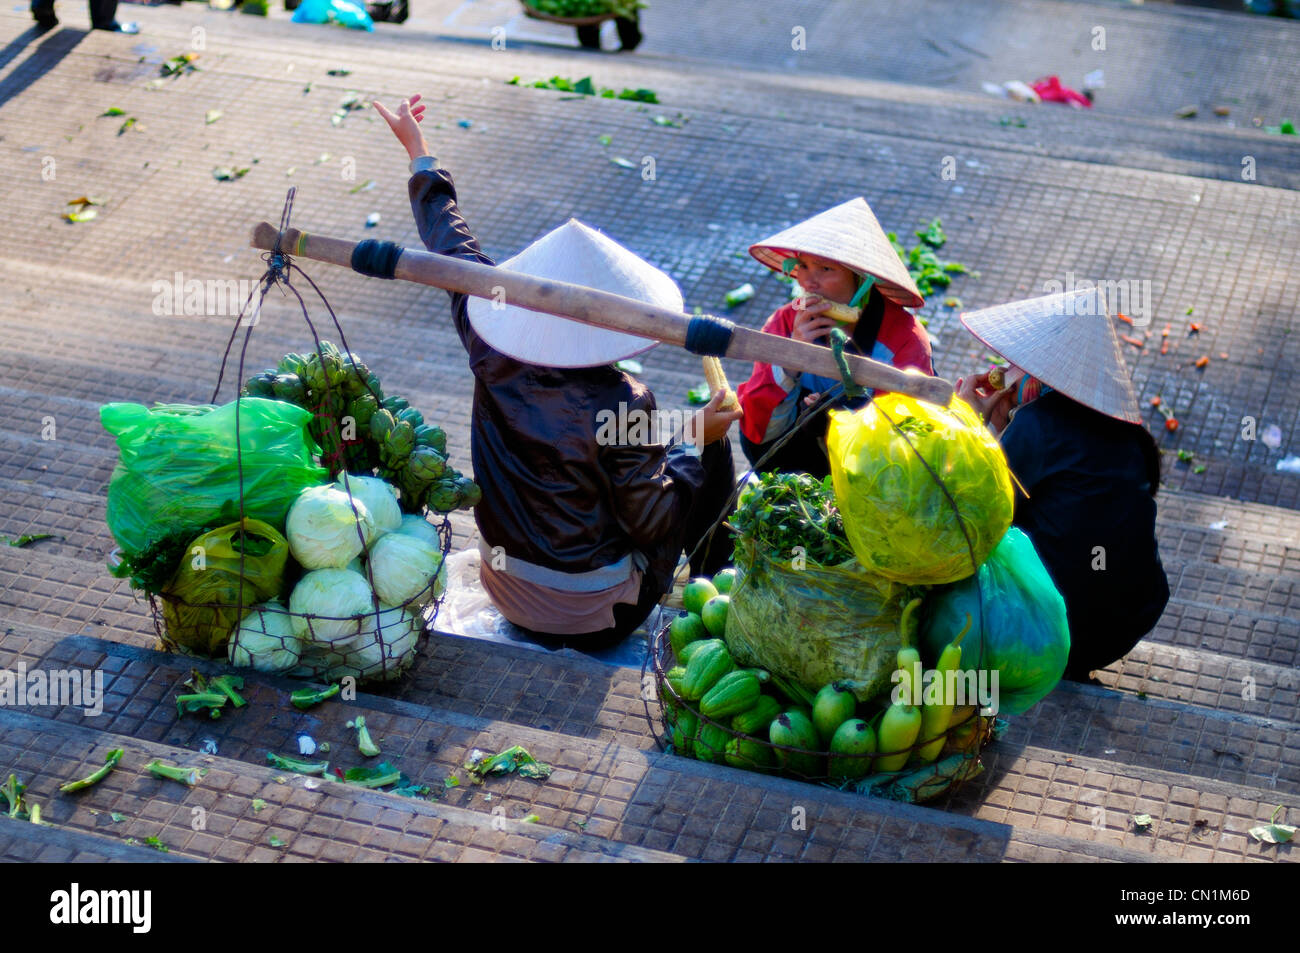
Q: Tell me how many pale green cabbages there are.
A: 7